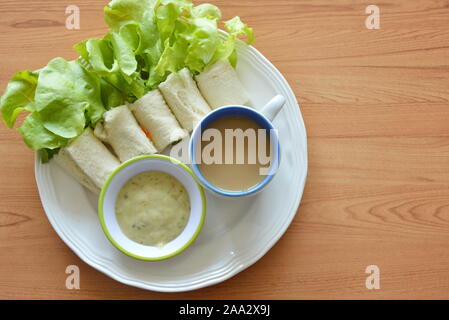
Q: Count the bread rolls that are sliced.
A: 5